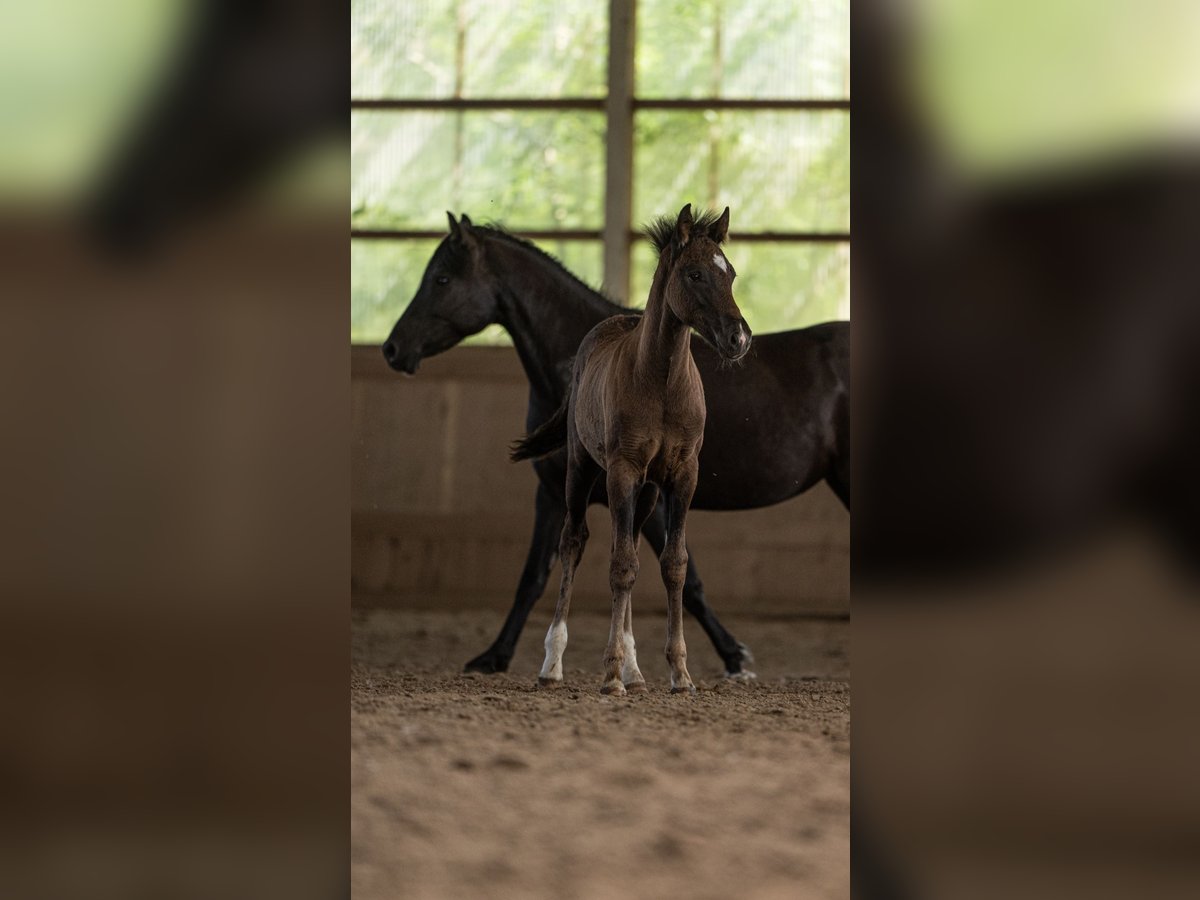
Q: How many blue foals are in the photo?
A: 0